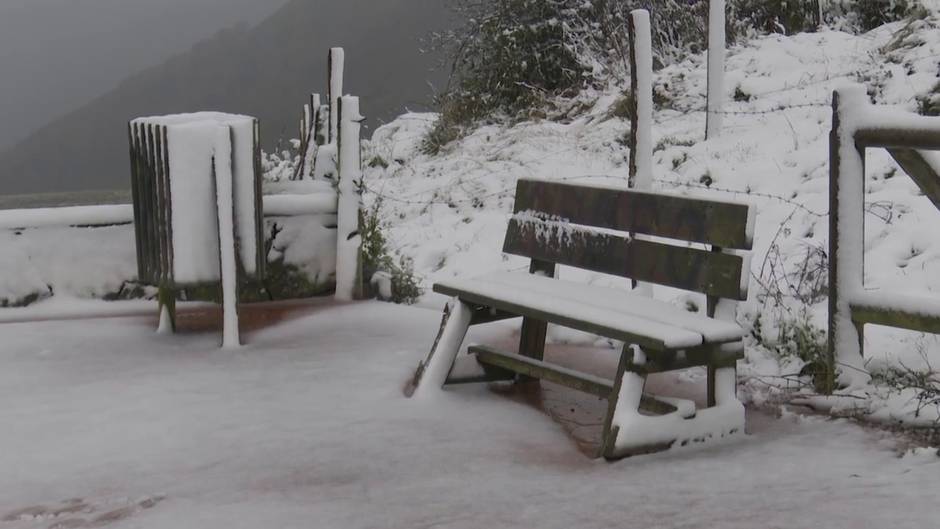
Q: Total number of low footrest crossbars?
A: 1